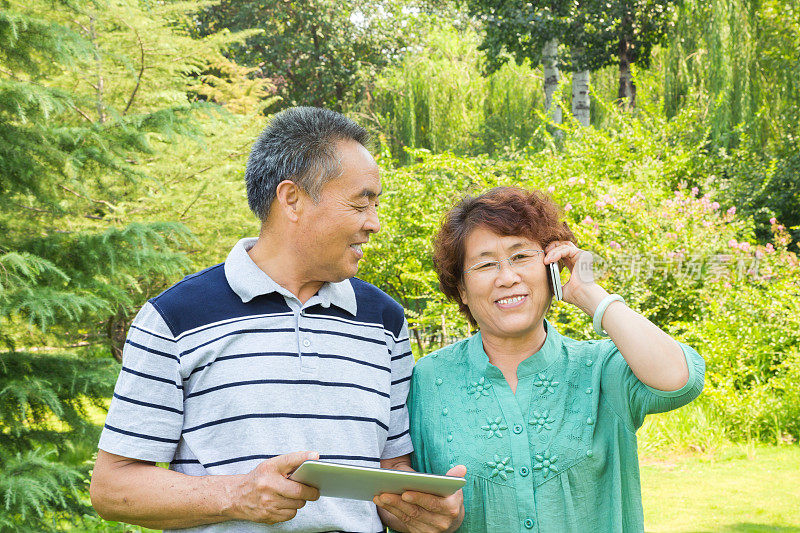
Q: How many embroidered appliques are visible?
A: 6